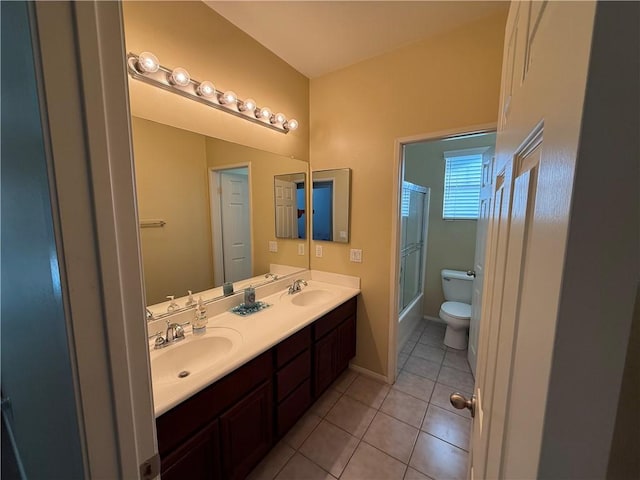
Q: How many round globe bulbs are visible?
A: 8